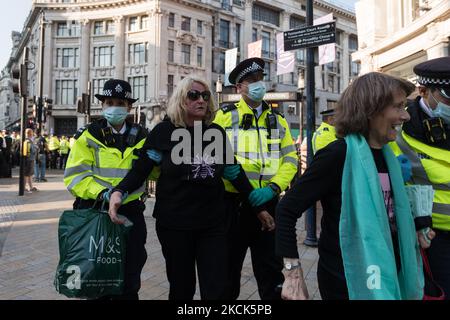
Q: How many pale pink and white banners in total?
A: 4